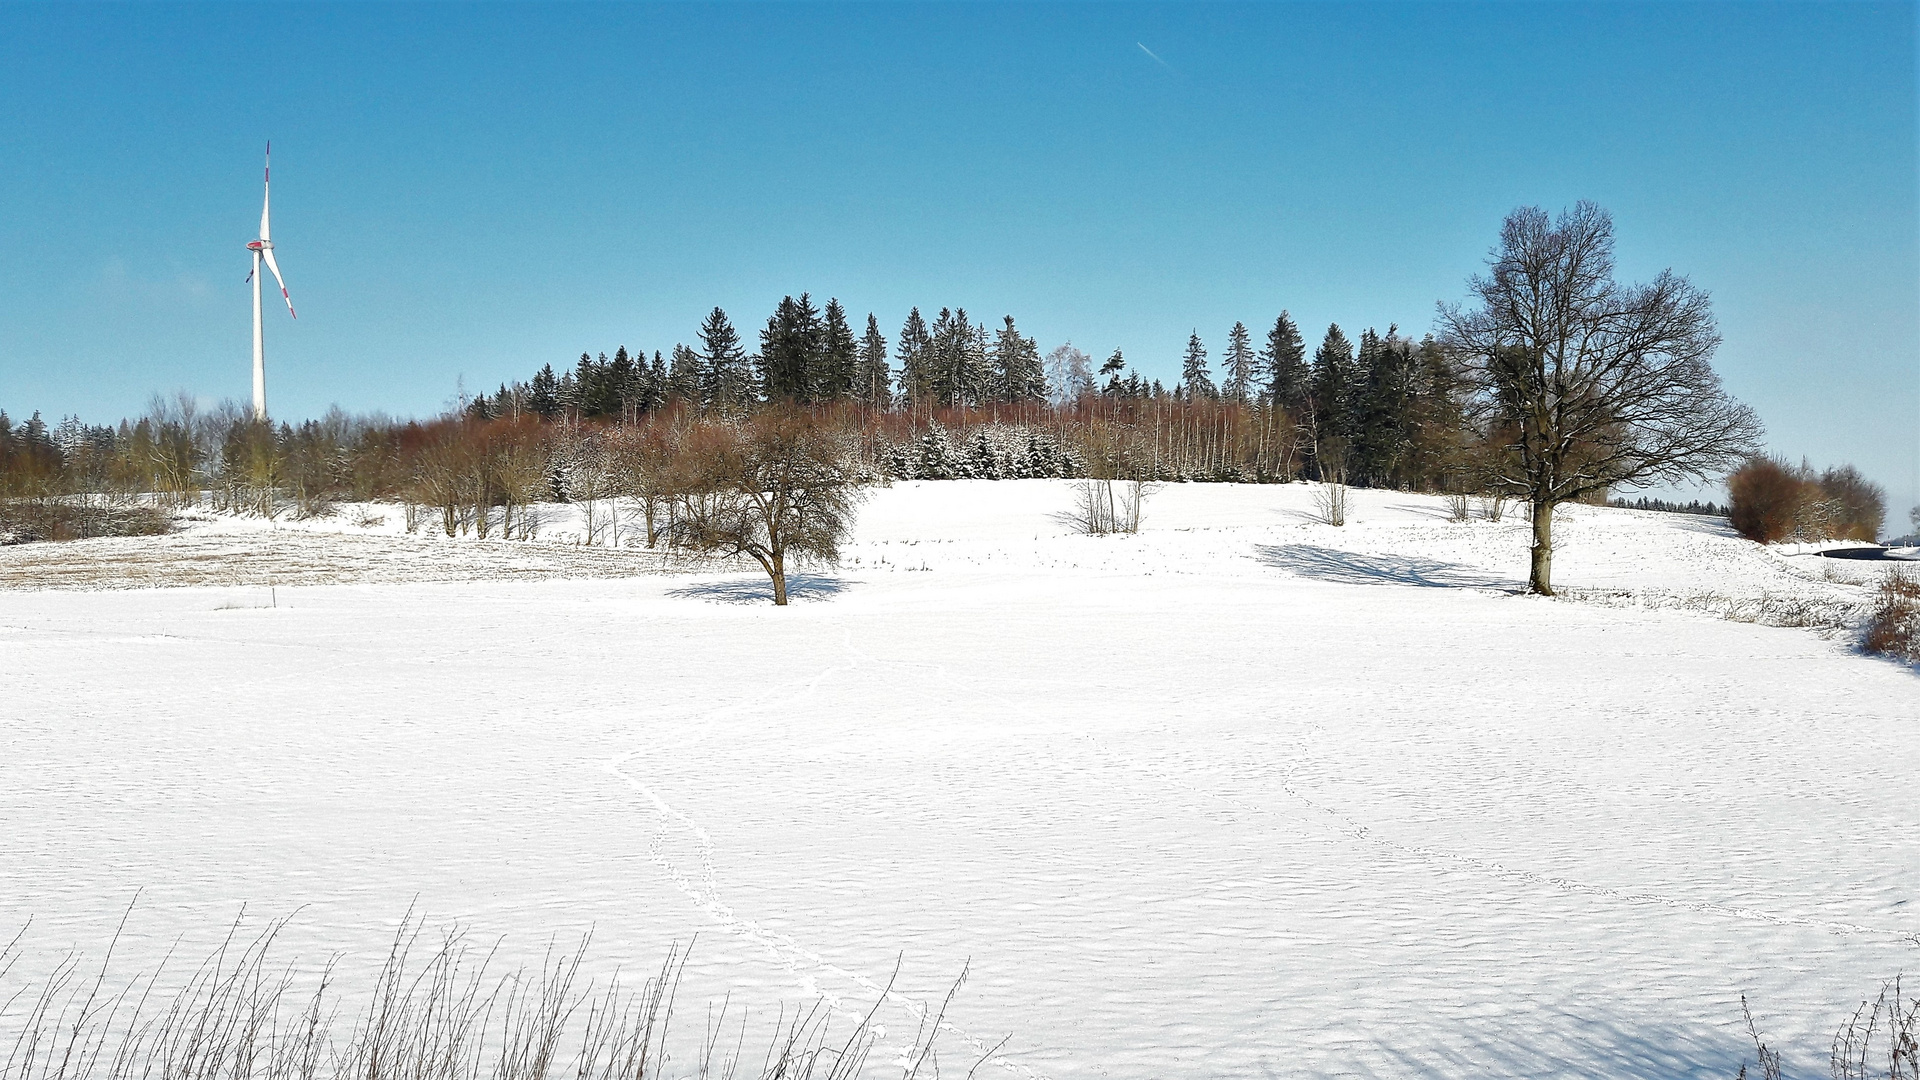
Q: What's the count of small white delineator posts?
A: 4